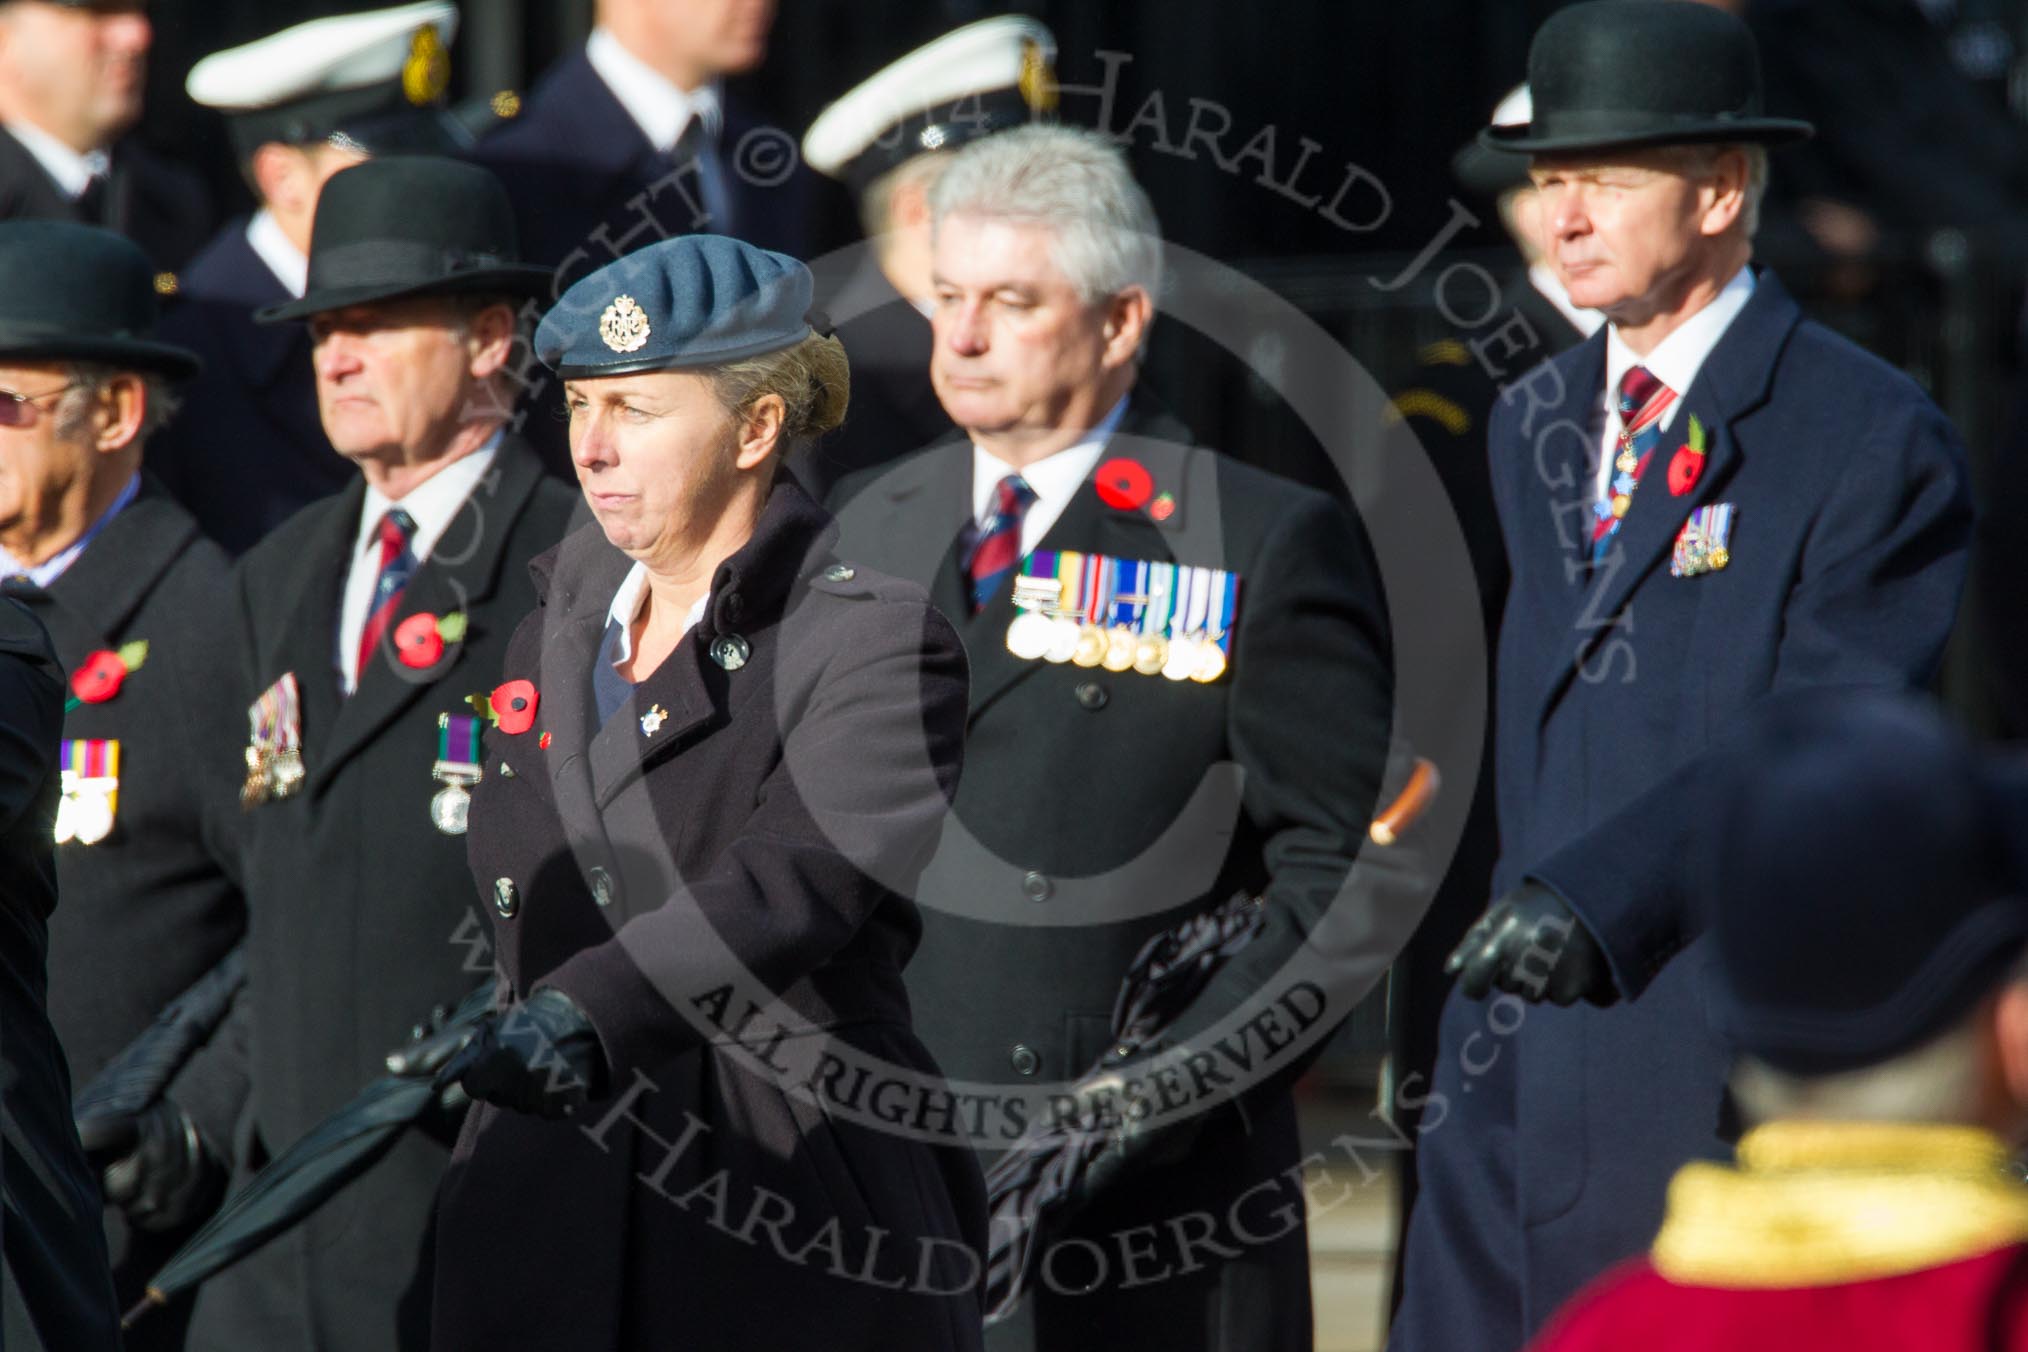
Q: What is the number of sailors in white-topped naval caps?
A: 3